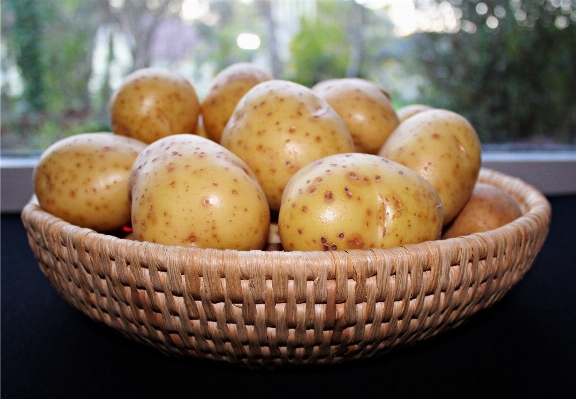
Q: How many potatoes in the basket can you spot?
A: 10